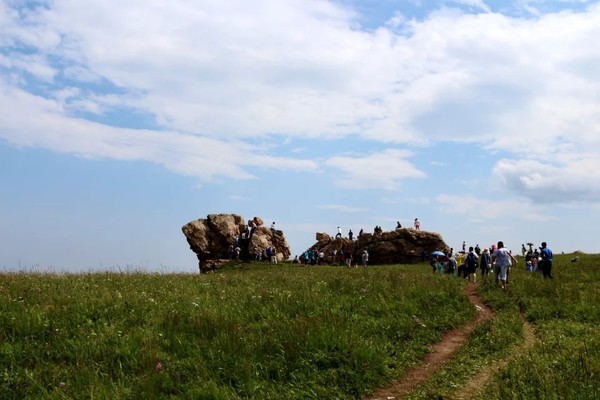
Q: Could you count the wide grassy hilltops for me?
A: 1